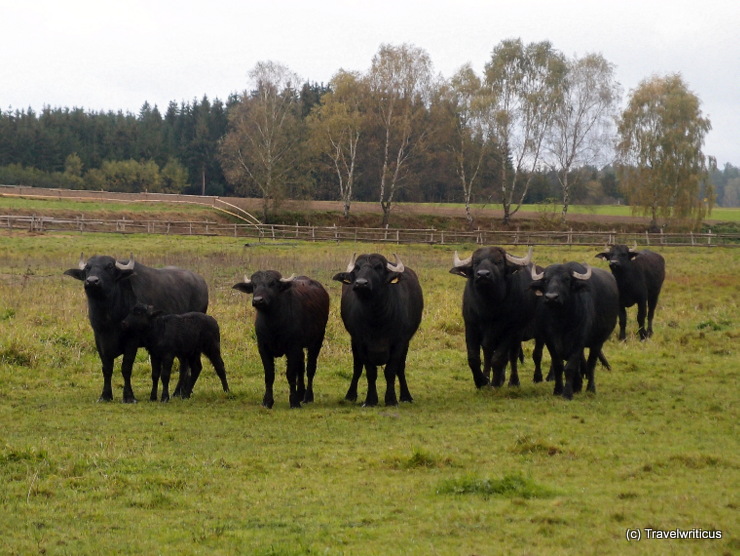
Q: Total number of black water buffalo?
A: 7